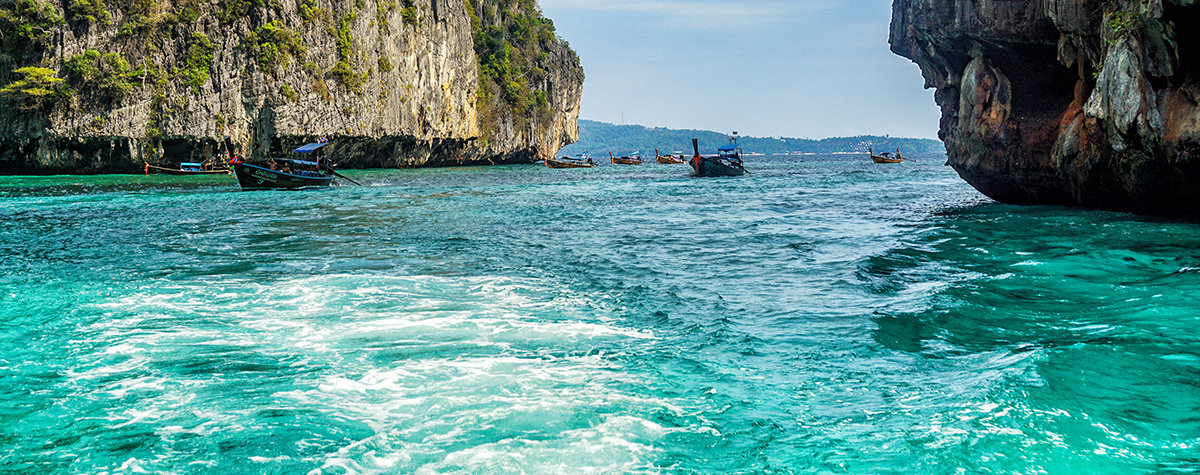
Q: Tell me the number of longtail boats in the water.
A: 7